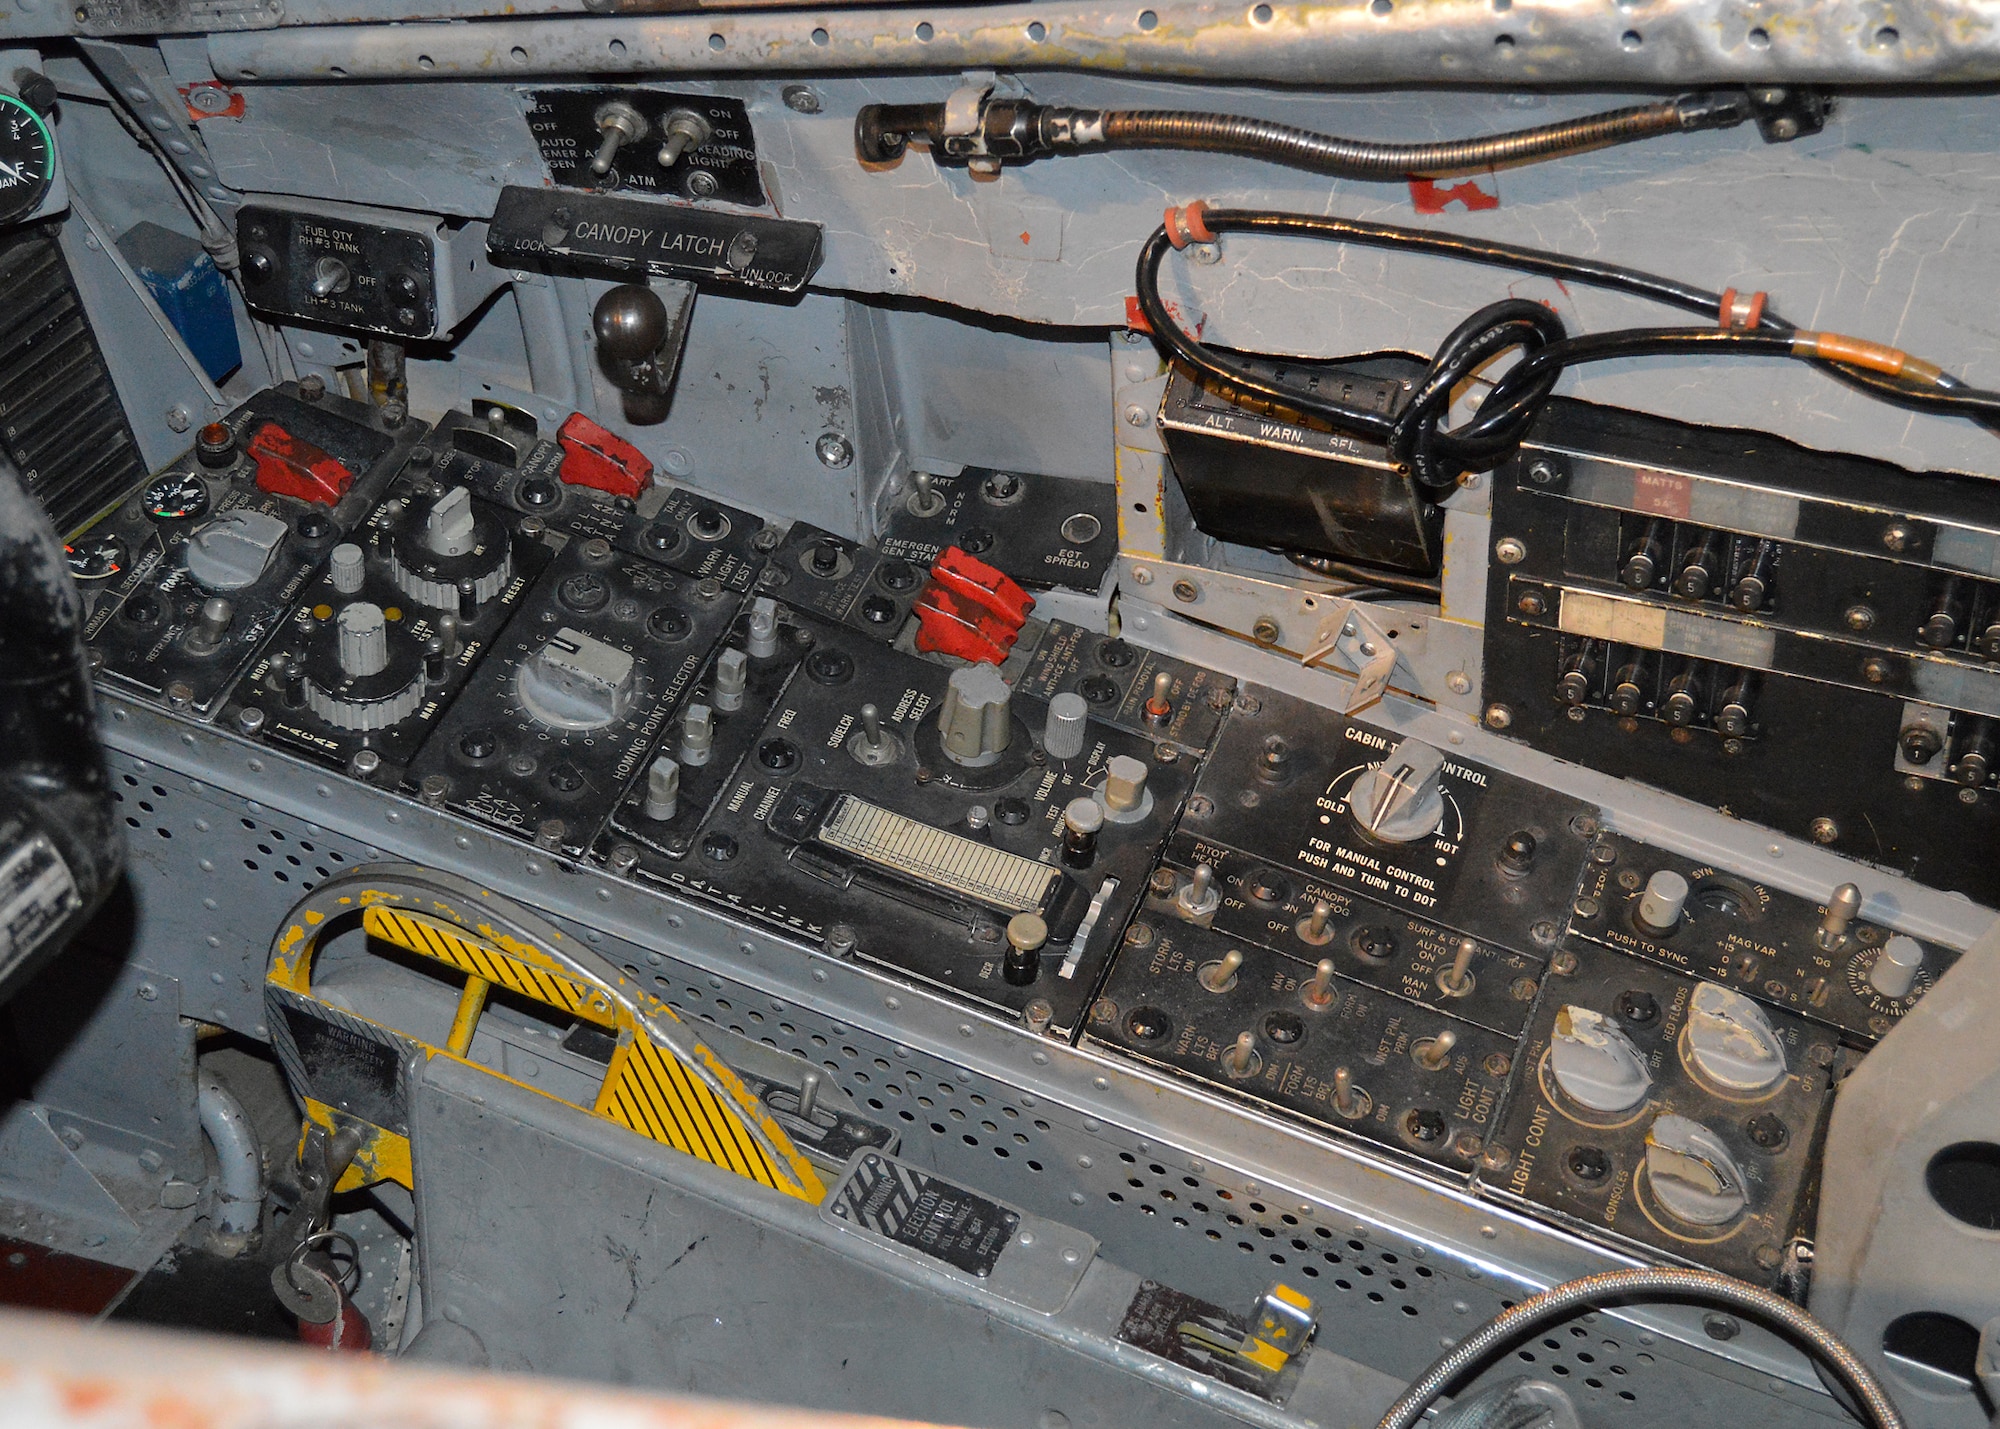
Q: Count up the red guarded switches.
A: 4